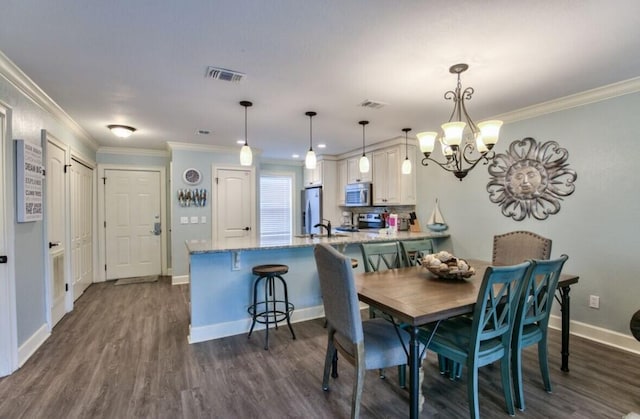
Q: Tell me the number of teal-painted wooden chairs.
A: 4